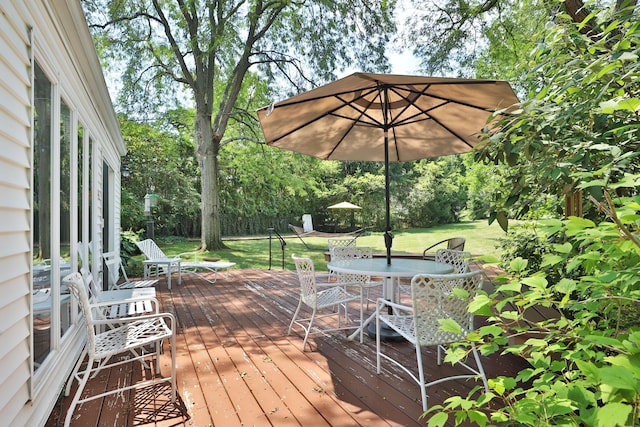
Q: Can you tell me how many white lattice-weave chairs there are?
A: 6